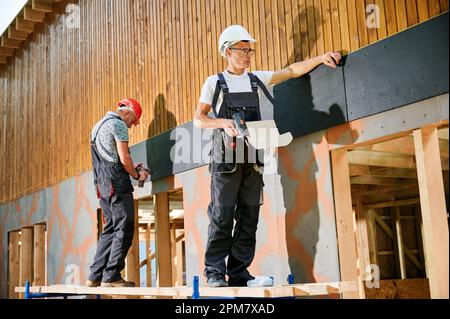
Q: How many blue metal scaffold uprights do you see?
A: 3